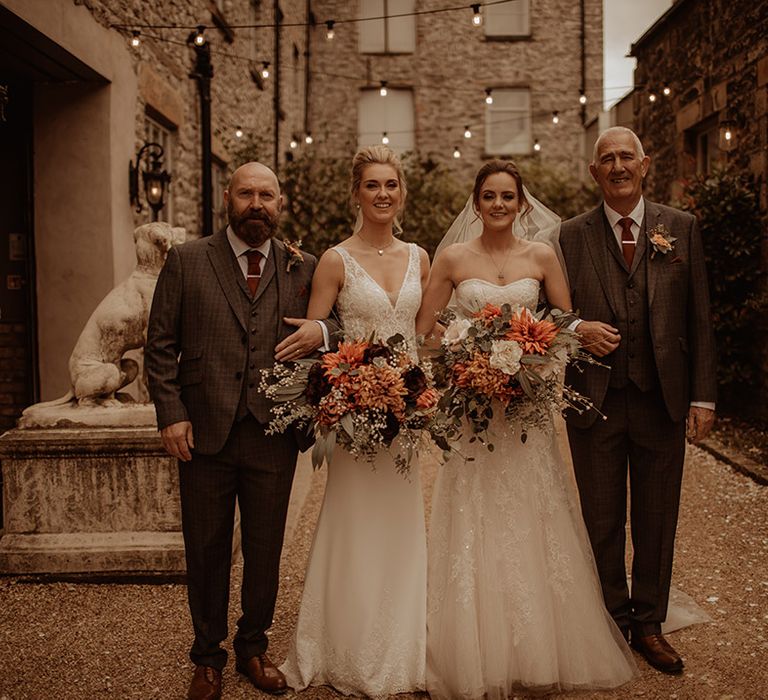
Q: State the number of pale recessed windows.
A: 4